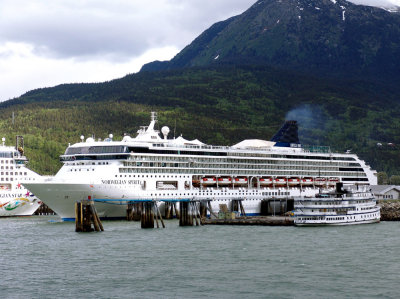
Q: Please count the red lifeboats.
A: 9